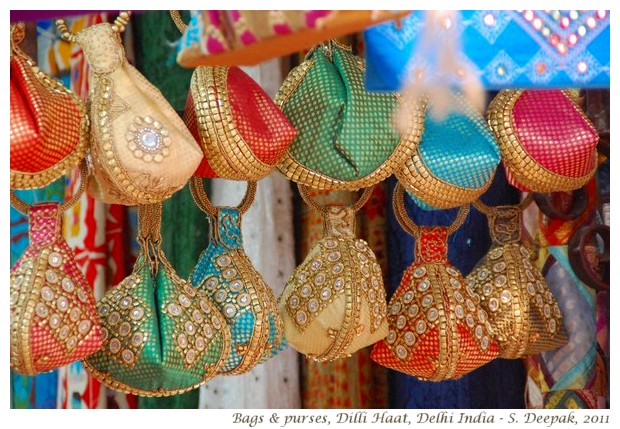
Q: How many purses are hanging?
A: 12